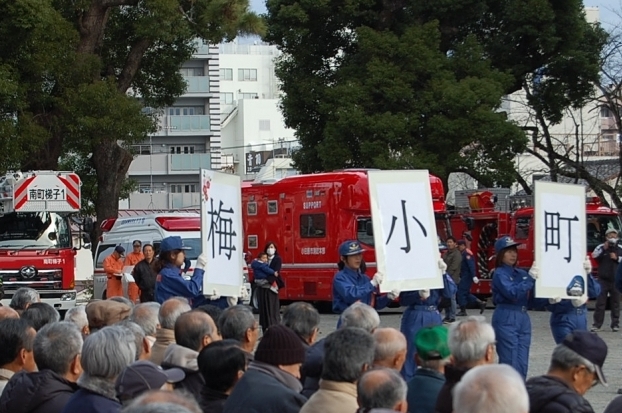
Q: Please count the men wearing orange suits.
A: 2